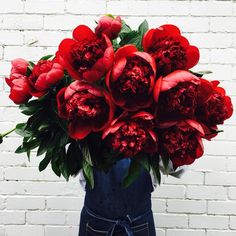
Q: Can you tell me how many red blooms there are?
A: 11